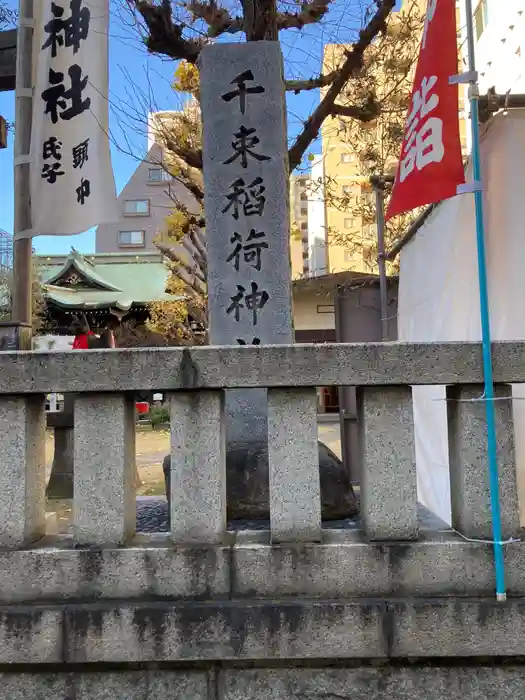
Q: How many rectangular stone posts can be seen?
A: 6